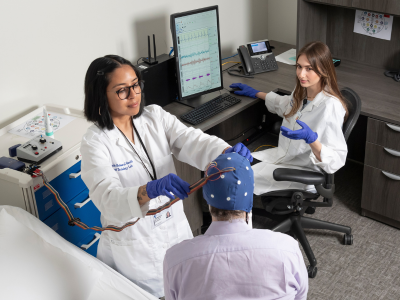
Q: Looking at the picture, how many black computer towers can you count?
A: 1